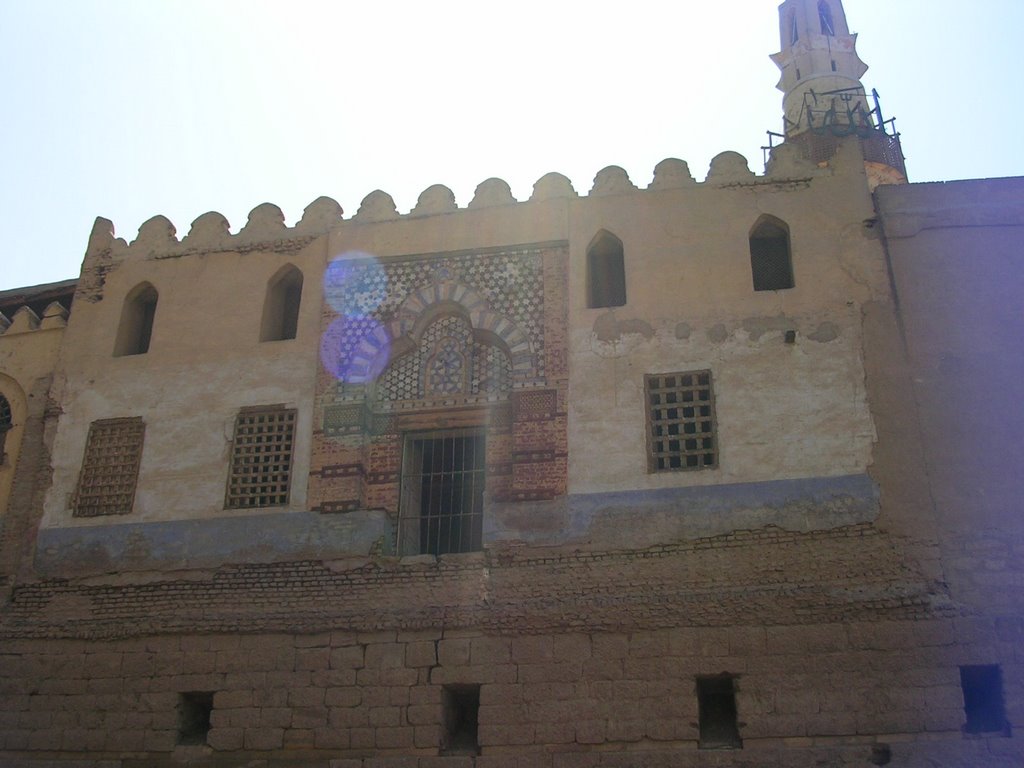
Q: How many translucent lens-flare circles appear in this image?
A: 2